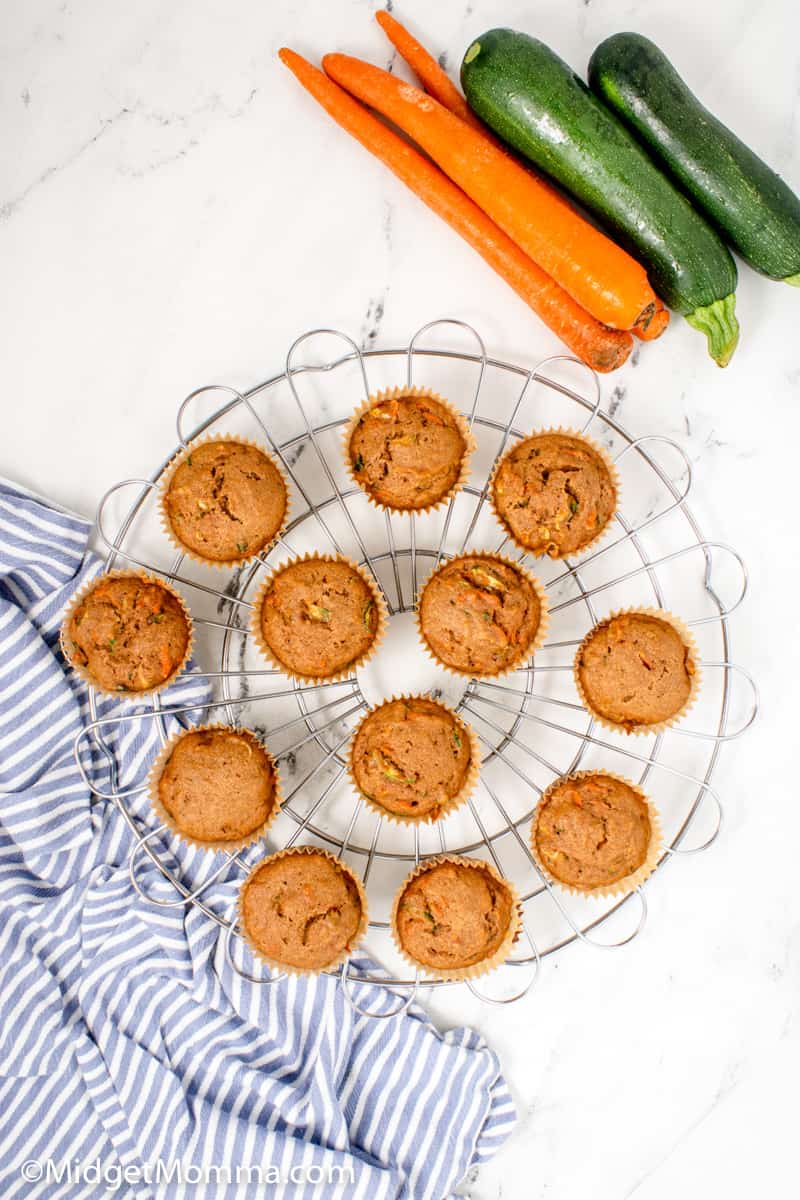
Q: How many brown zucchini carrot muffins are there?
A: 12